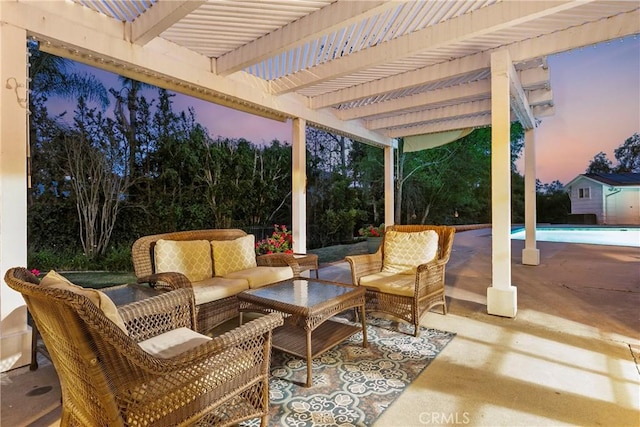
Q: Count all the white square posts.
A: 5